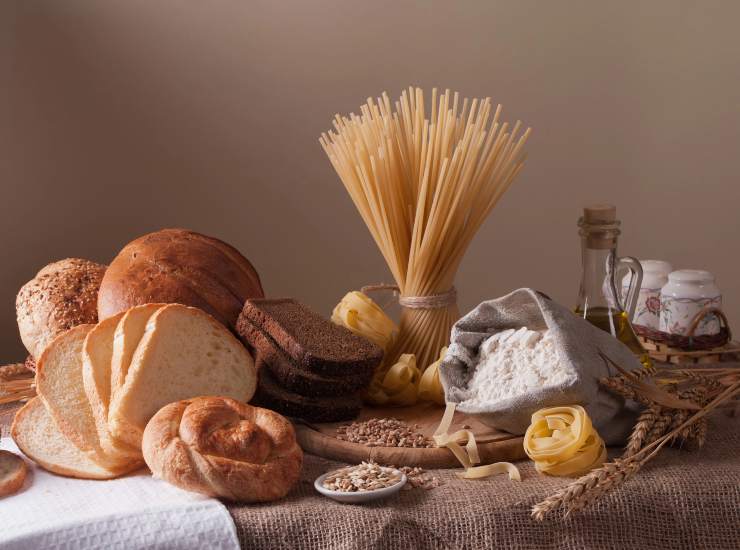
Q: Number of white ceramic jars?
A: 2